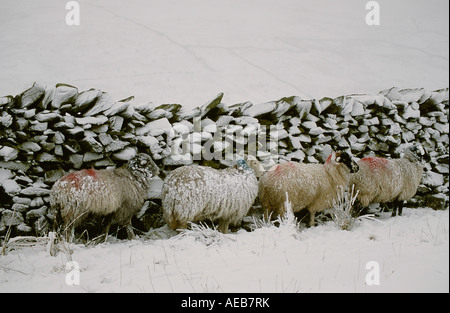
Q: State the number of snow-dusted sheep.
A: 4